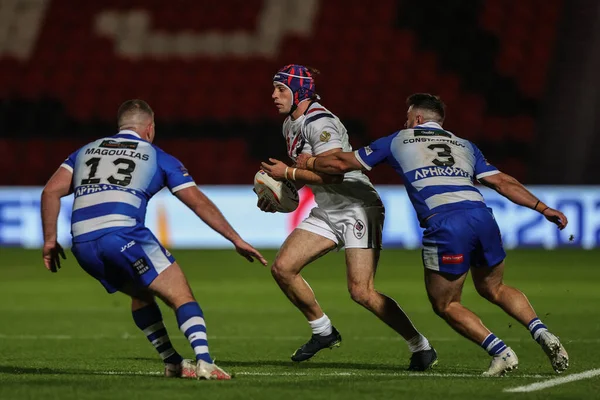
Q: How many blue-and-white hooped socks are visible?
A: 4